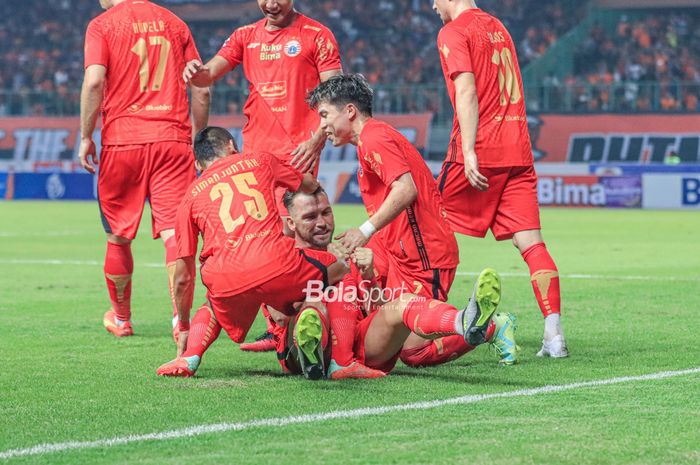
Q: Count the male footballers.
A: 6